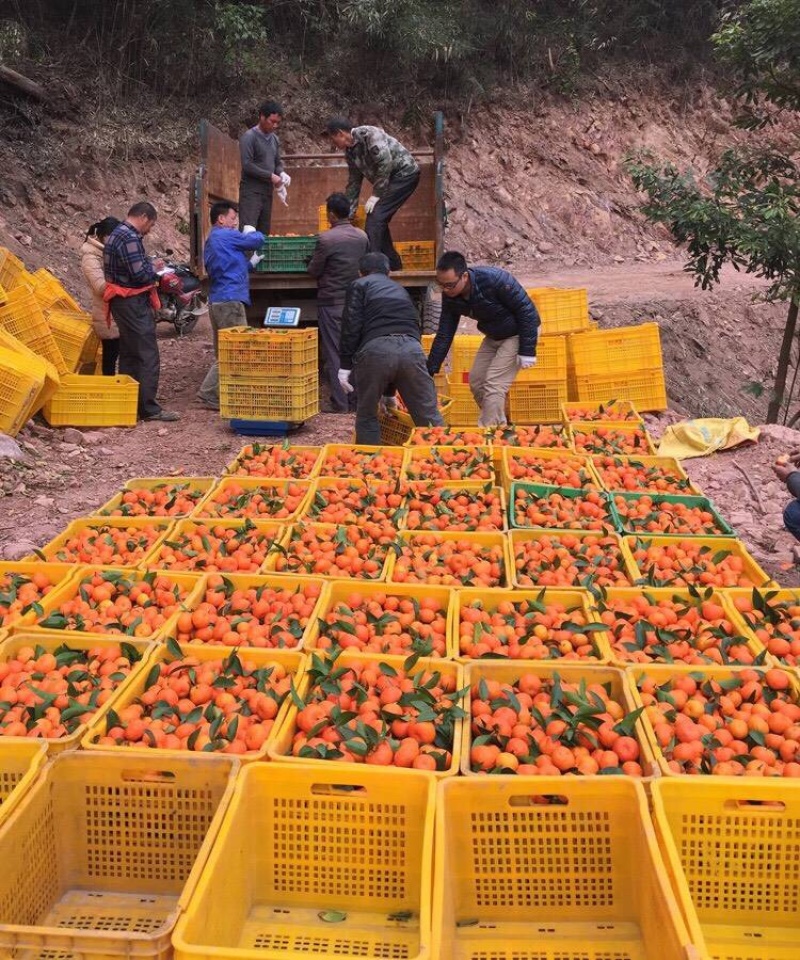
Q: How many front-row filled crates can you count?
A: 5